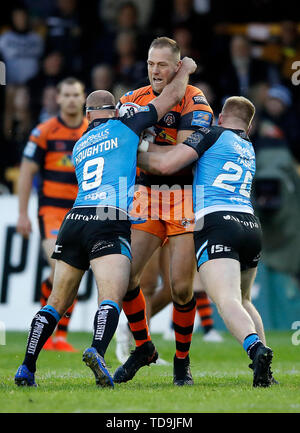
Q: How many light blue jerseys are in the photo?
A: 2